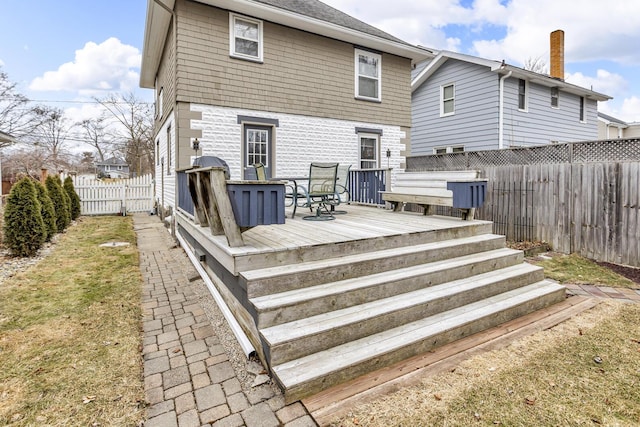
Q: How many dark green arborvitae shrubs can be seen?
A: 5